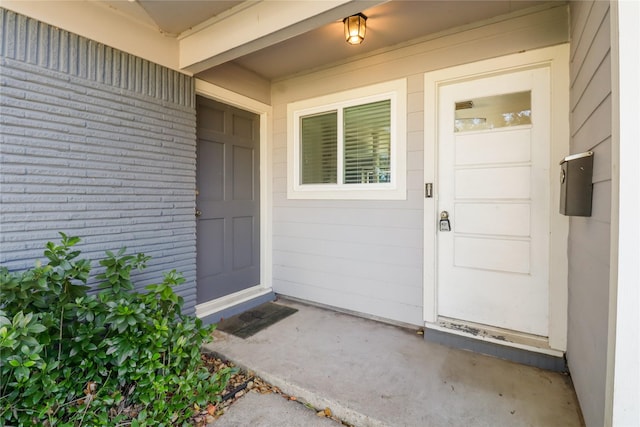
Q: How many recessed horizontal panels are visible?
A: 4